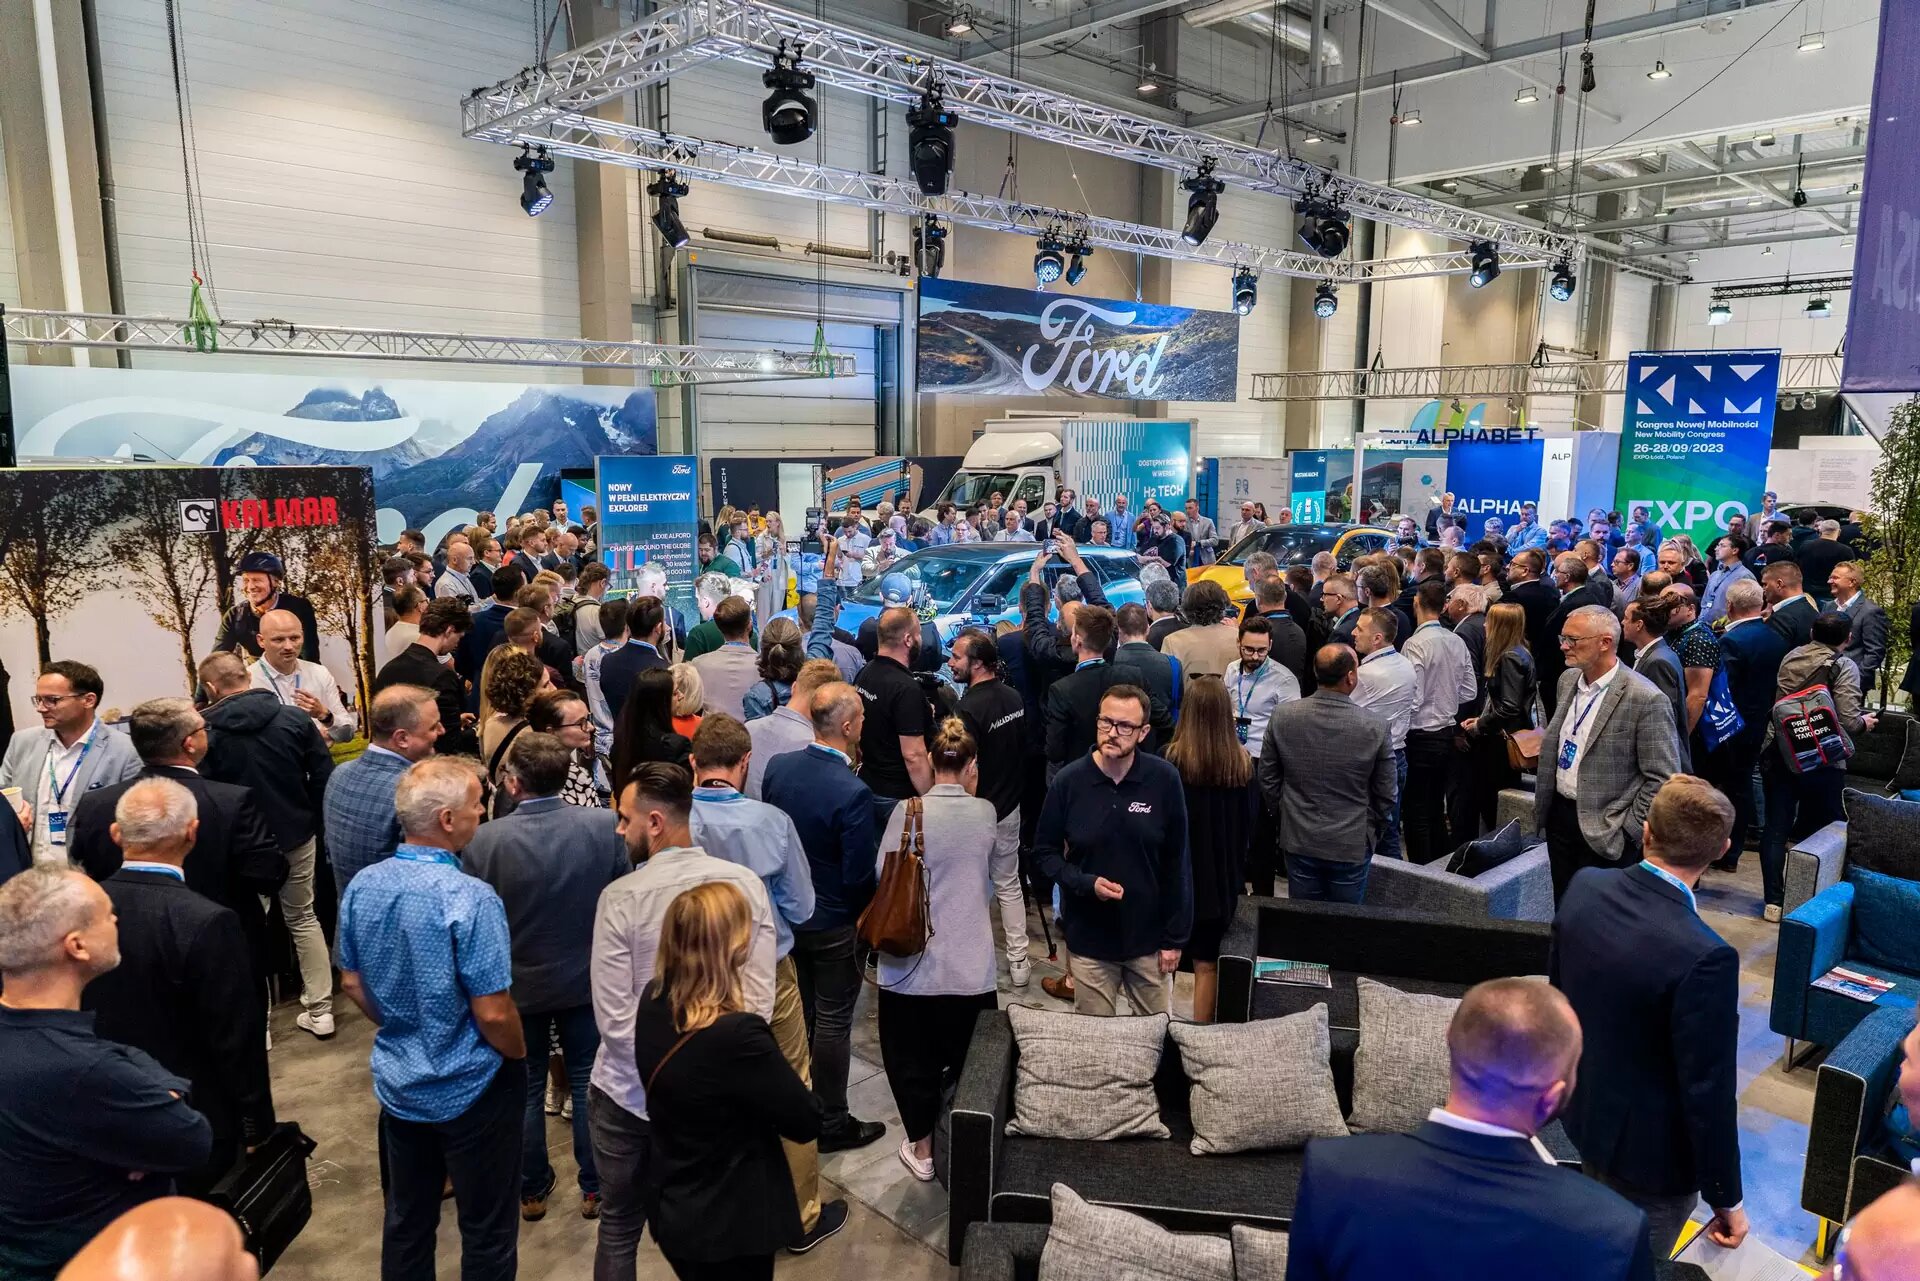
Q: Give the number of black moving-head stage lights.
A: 14